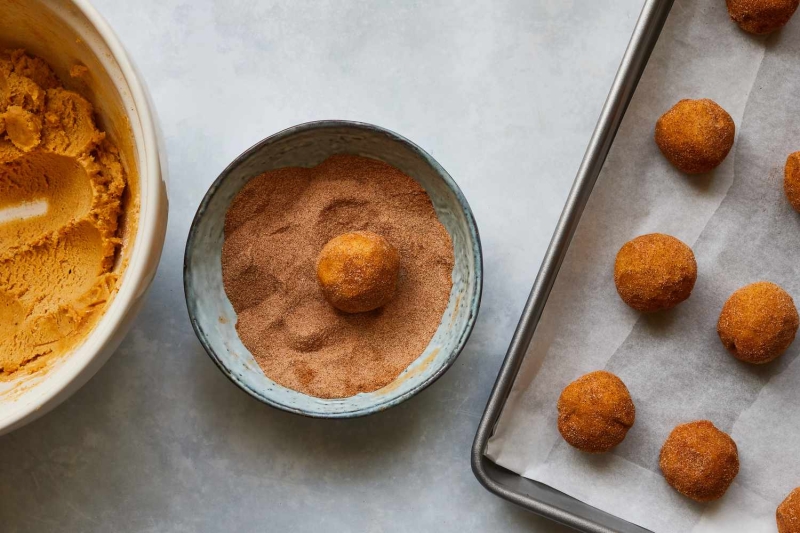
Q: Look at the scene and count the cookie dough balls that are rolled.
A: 9